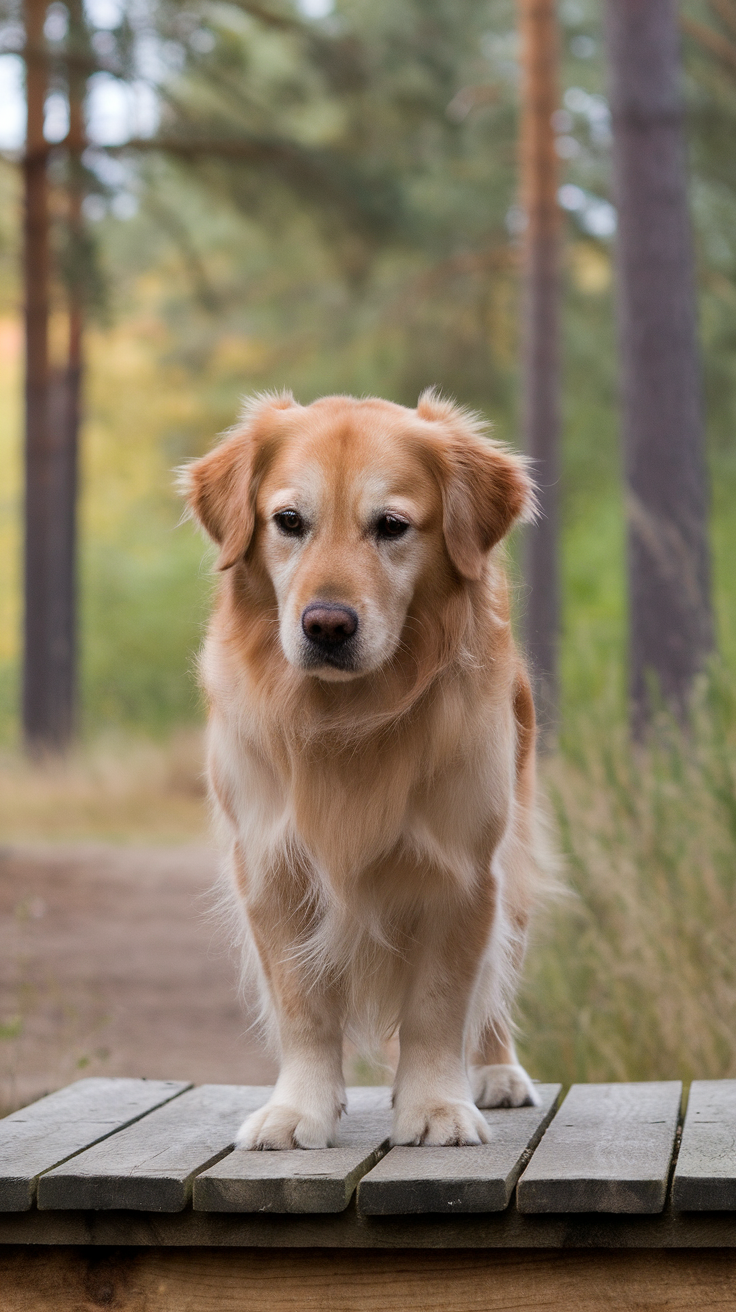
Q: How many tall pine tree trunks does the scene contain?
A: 4